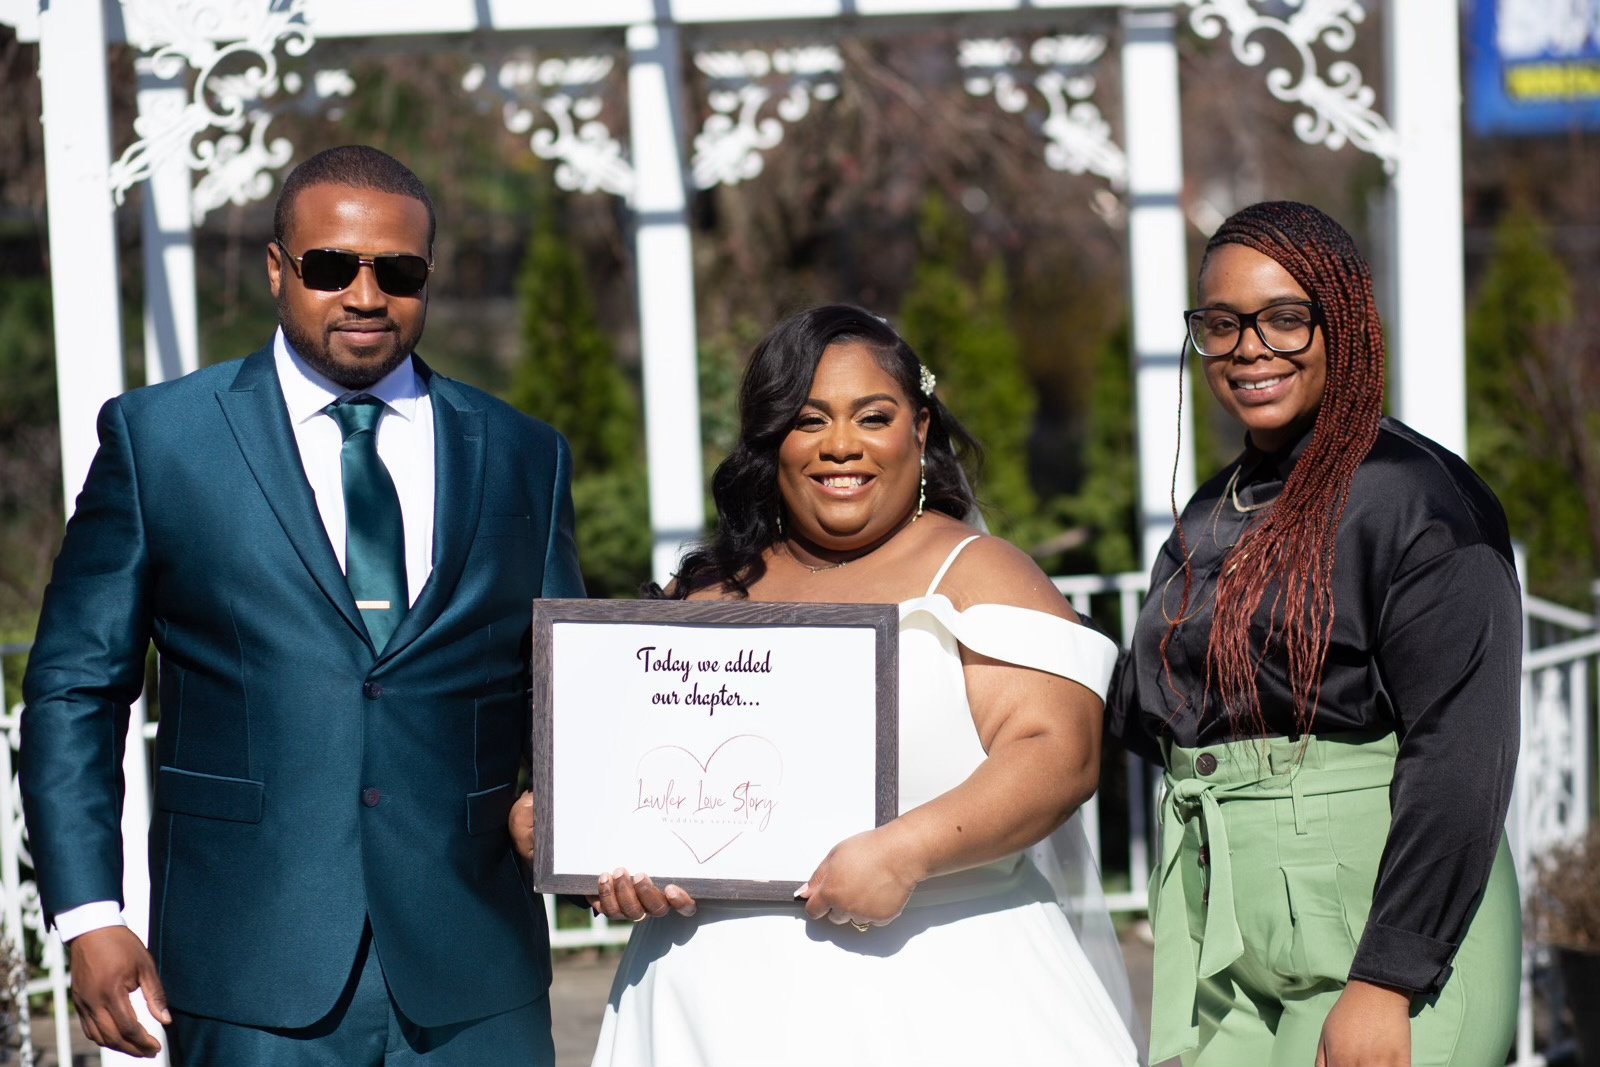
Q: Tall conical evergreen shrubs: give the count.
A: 4